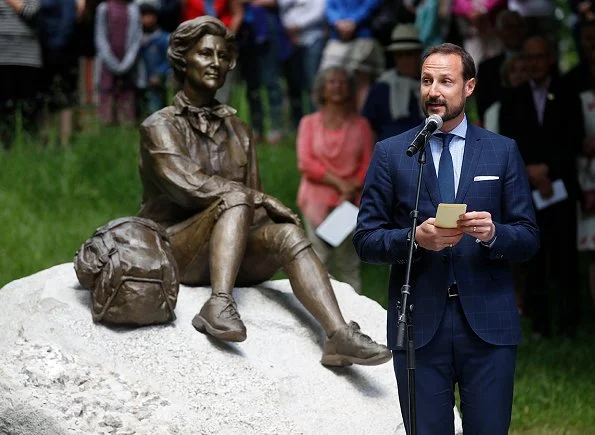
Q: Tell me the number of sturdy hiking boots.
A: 2